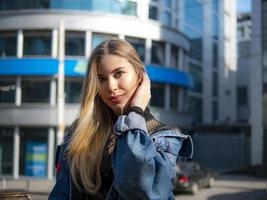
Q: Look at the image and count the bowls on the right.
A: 0